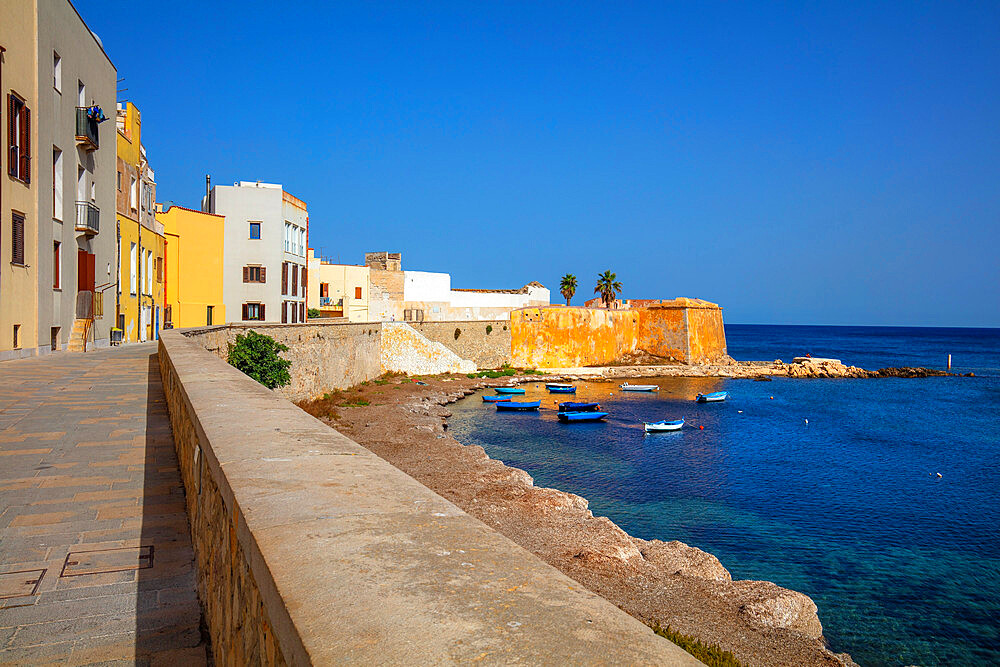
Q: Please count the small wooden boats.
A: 10